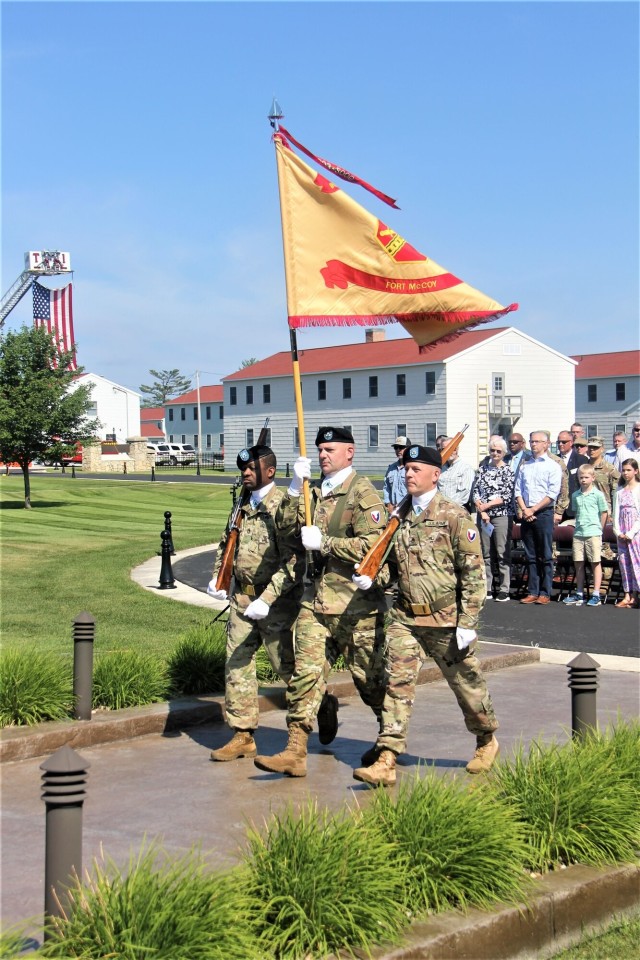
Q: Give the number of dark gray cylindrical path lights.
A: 3